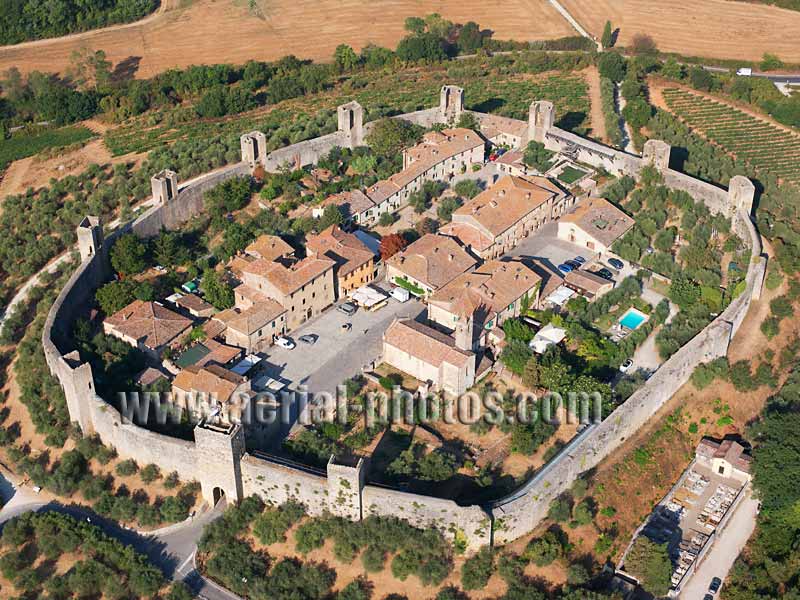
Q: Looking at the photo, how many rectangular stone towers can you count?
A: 11